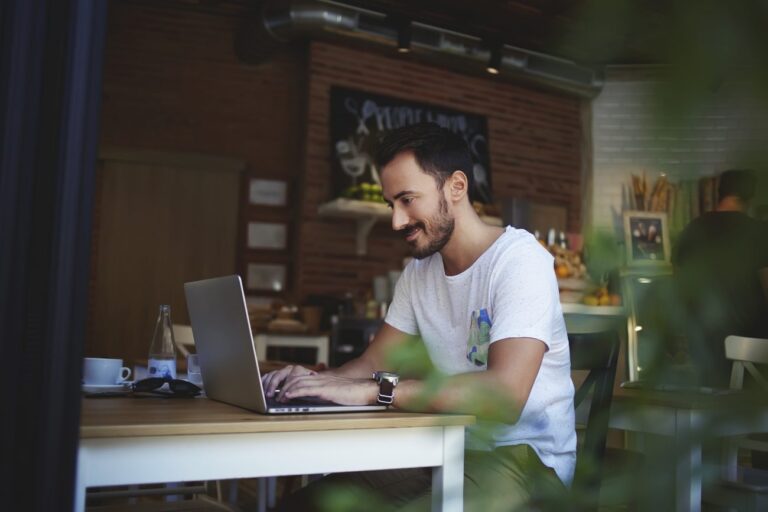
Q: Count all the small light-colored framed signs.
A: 3